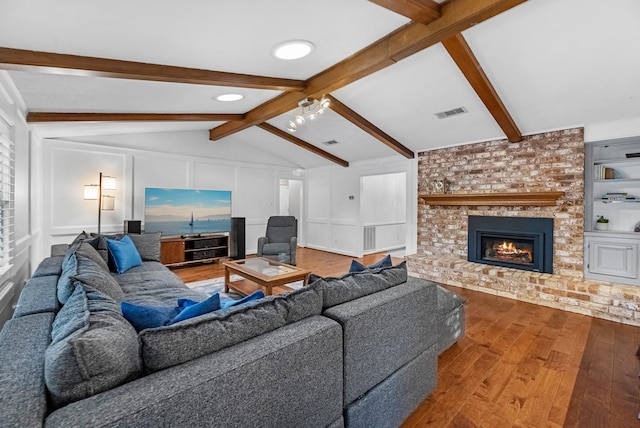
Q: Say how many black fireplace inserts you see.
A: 1